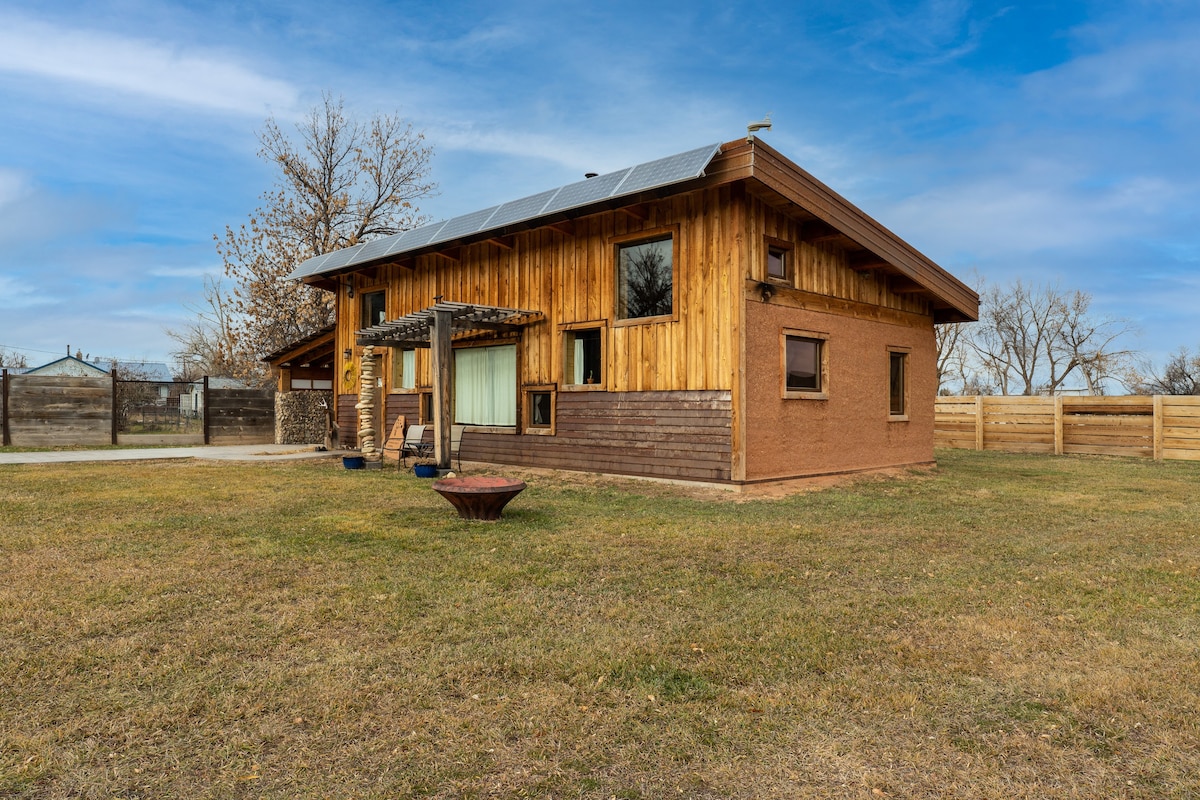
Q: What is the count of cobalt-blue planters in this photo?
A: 2